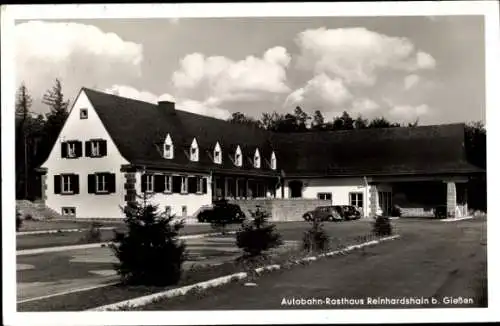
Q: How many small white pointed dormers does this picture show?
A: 6